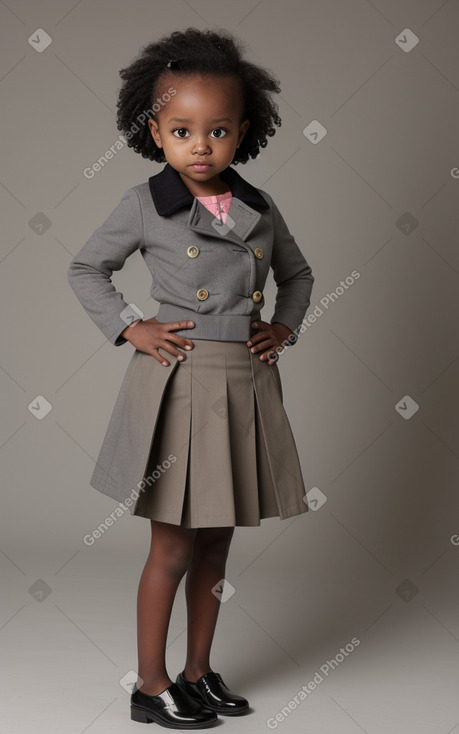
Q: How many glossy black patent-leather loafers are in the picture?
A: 2